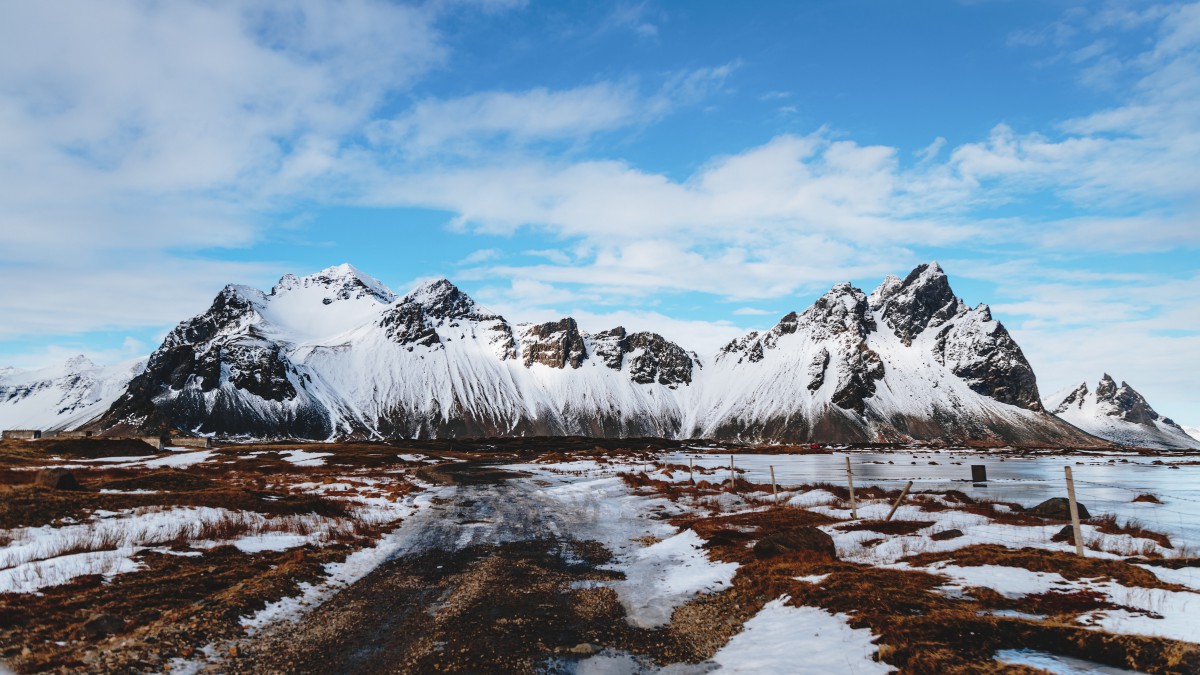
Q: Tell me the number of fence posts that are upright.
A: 7